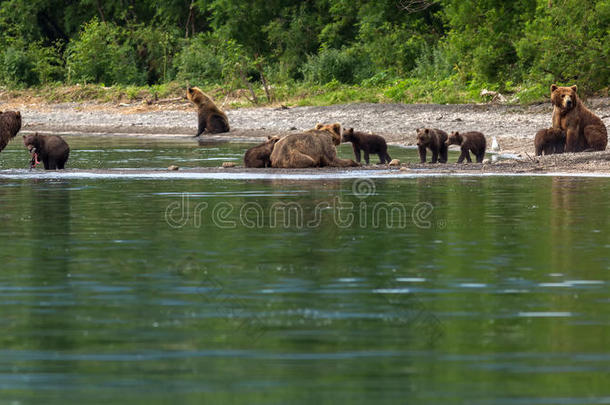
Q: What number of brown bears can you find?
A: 10